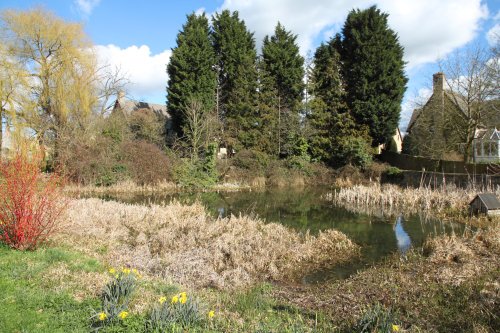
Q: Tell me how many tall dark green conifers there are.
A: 5